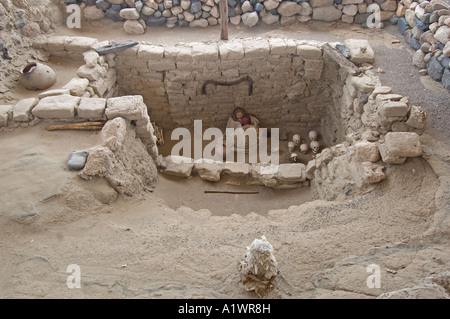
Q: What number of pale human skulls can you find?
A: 6